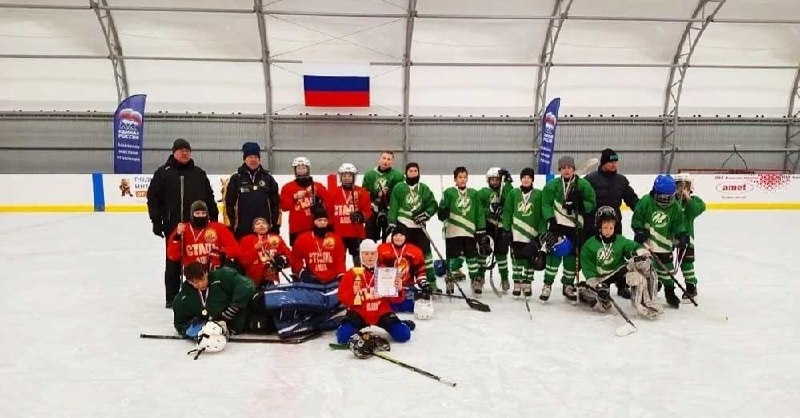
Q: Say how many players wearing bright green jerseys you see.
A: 9